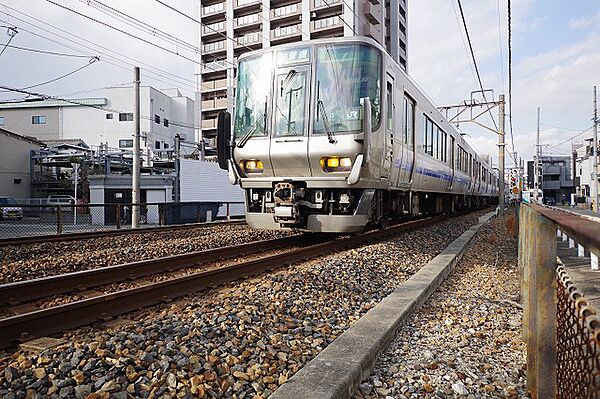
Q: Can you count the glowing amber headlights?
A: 2